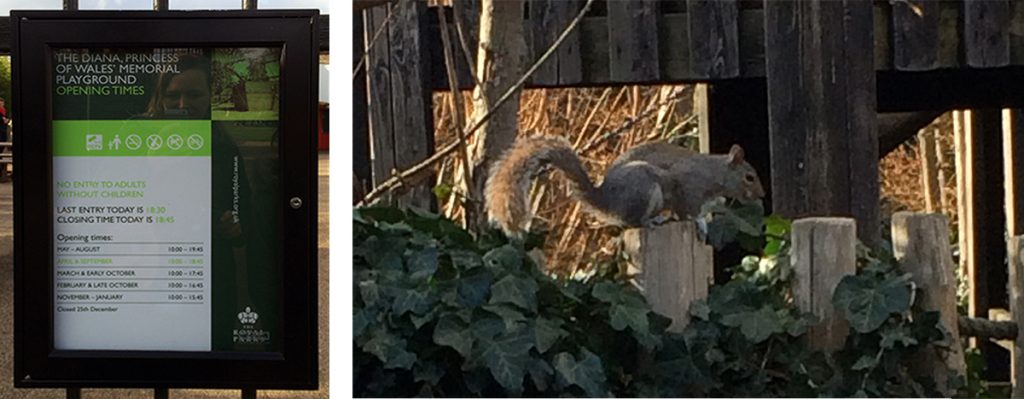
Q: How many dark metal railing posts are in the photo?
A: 3